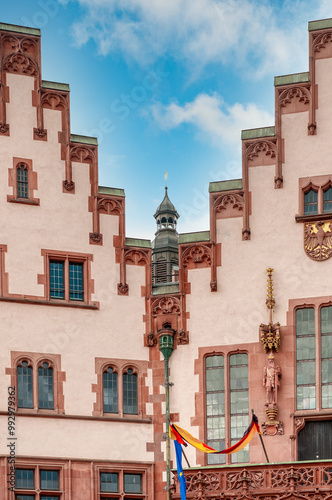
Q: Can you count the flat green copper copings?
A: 11